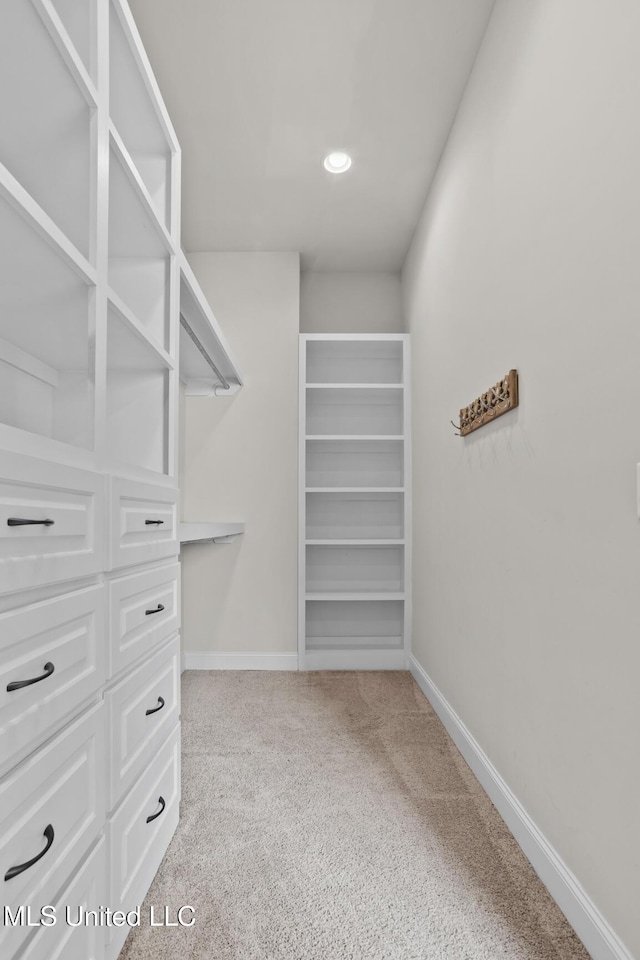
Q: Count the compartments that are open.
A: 12